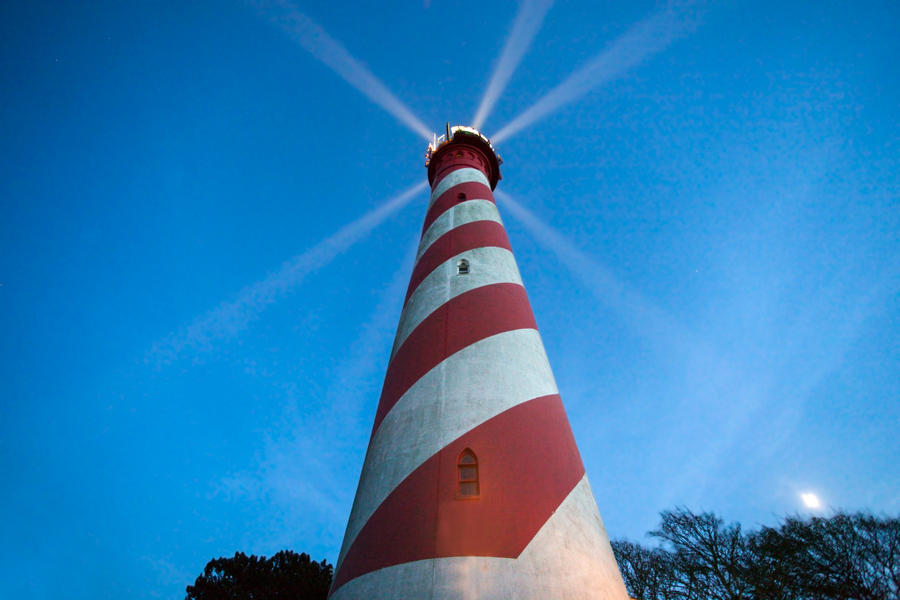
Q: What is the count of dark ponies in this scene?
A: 0